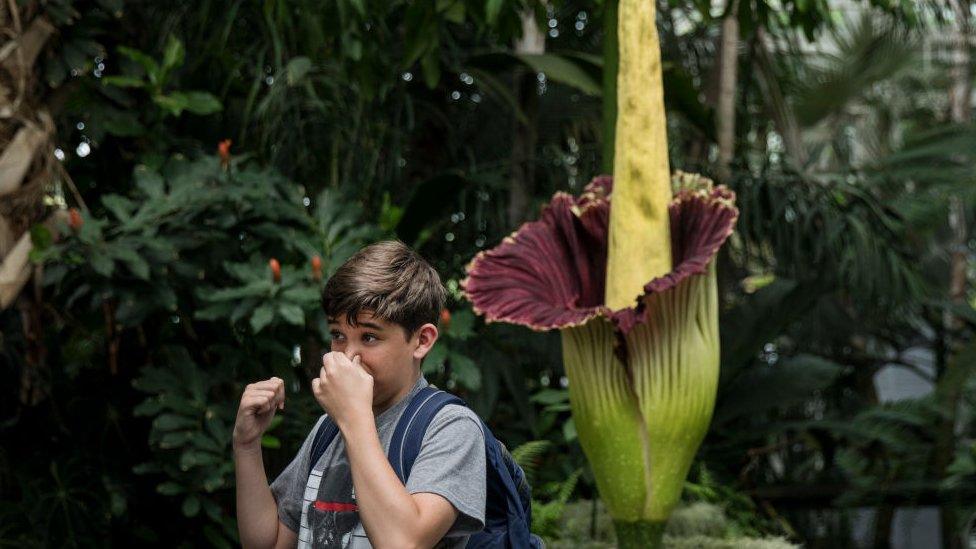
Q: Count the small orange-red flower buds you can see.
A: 5